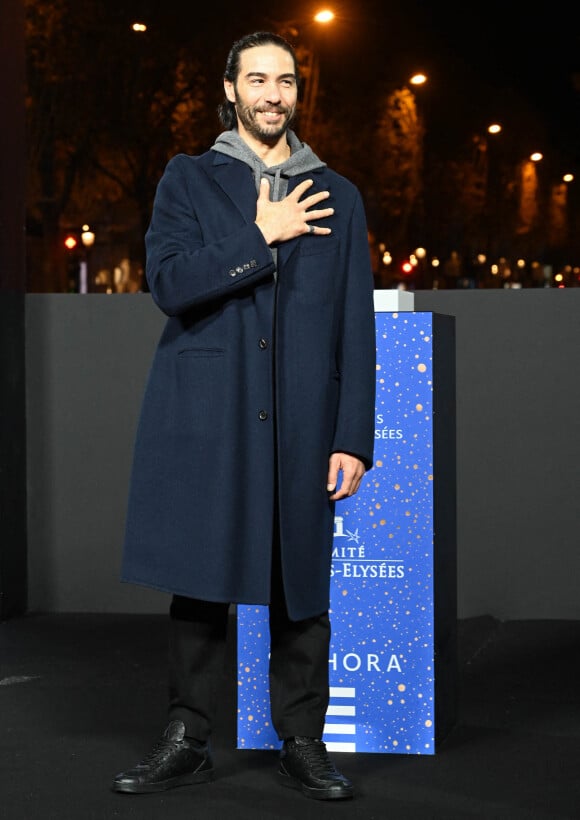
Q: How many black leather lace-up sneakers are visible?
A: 2